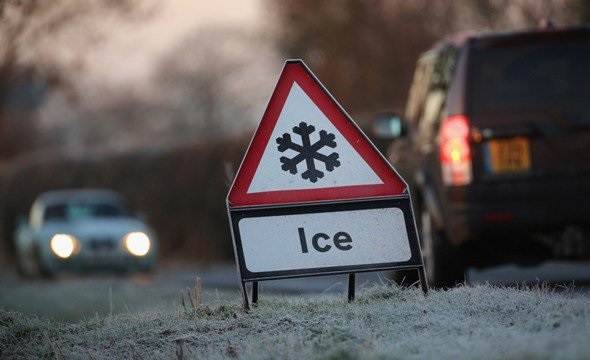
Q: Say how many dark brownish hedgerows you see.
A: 1